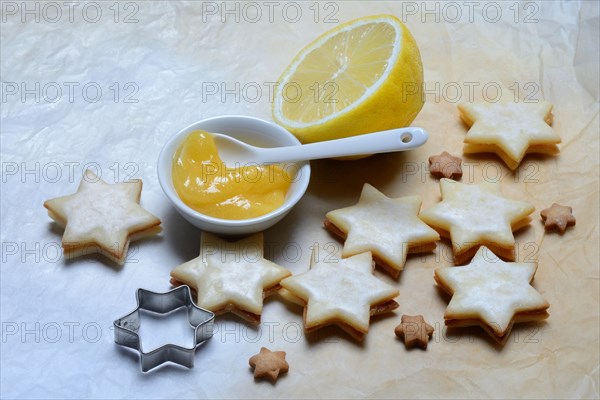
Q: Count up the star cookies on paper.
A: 11